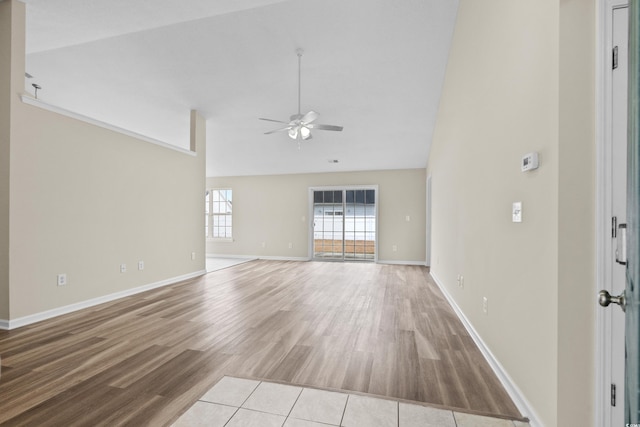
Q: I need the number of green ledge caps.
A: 0